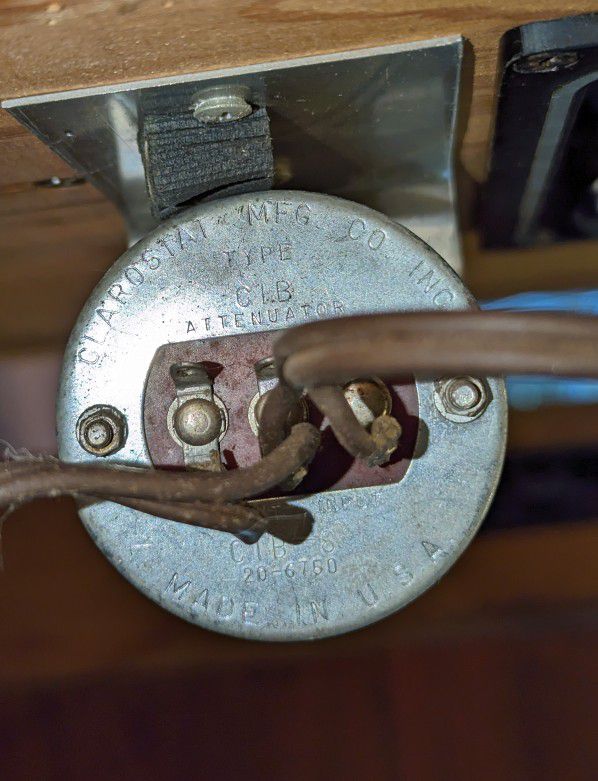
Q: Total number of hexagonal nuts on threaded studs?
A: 2